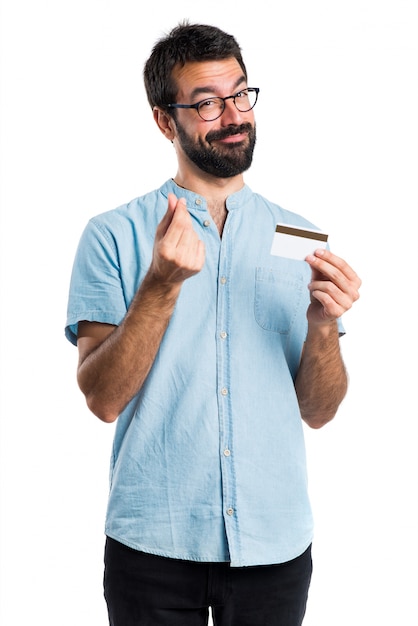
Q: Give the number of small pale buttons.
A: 7